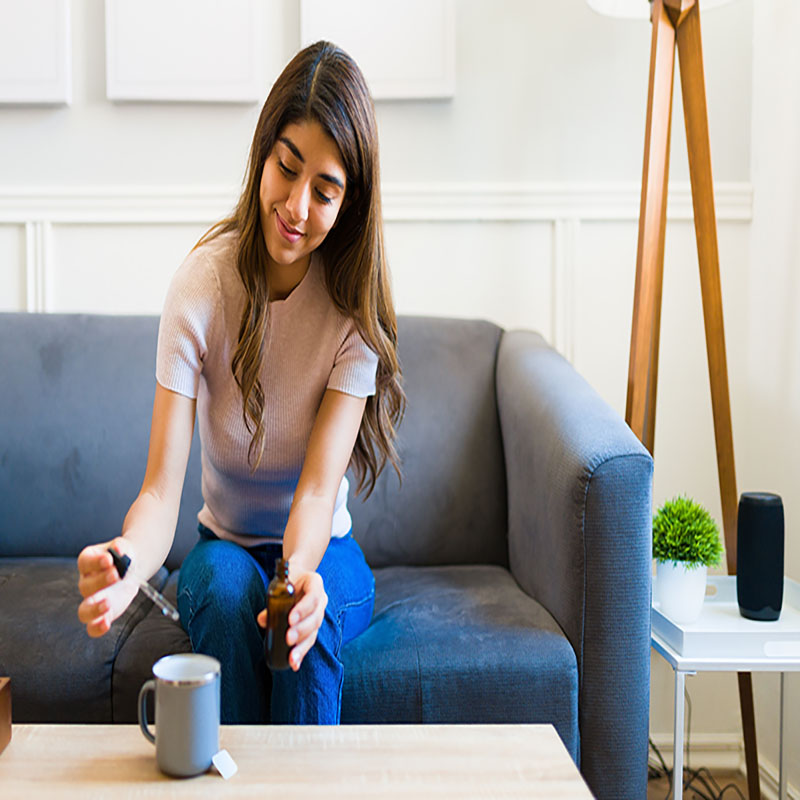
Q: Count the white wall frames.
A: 3